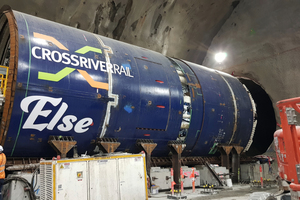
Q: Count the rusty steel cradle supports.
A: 6